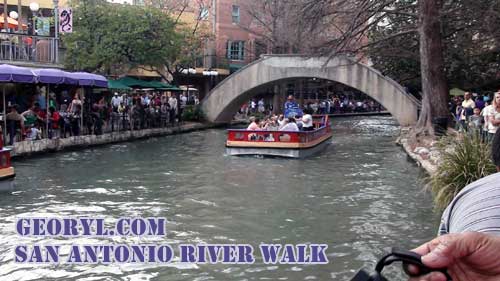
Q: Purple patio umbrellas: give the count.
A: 3